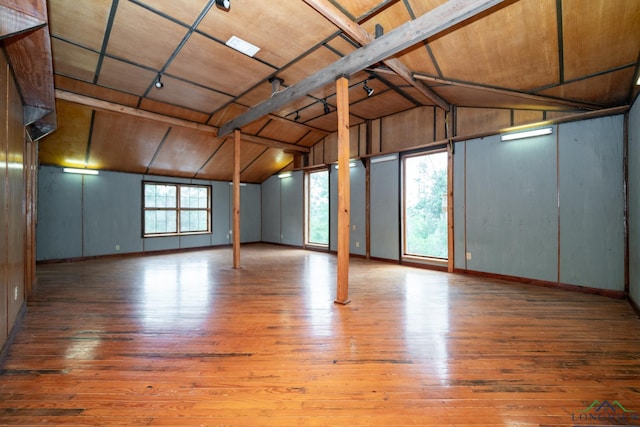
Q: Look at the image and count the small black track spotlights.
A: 5